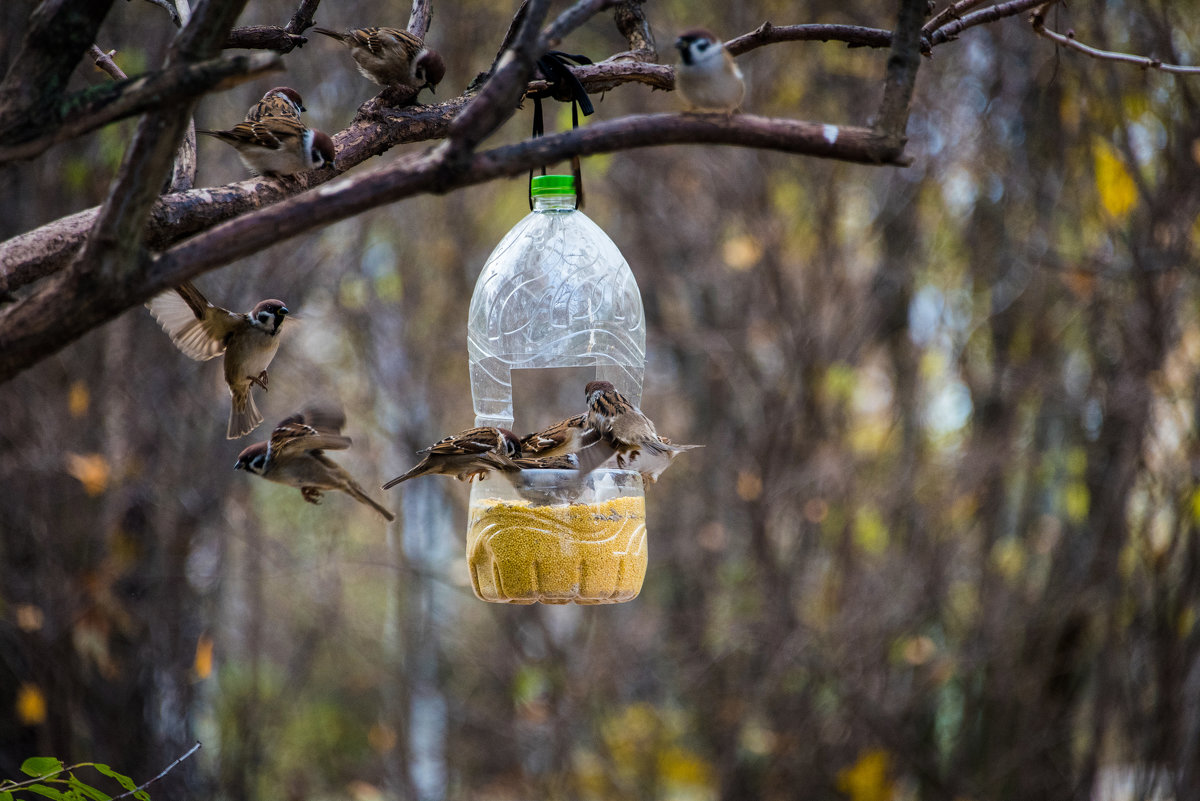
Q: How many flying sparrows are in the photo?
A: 2